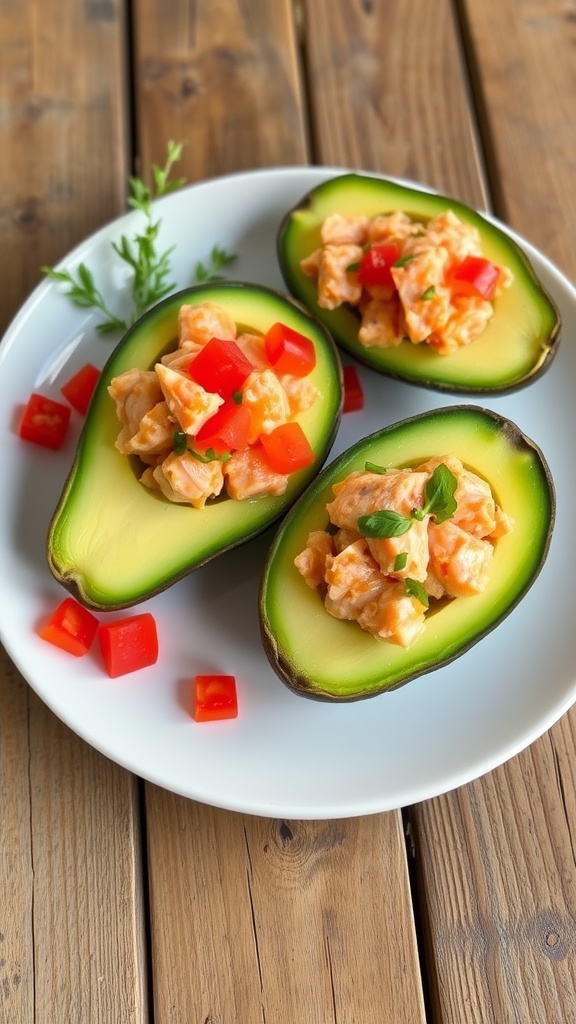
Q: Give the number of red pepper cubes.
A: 12